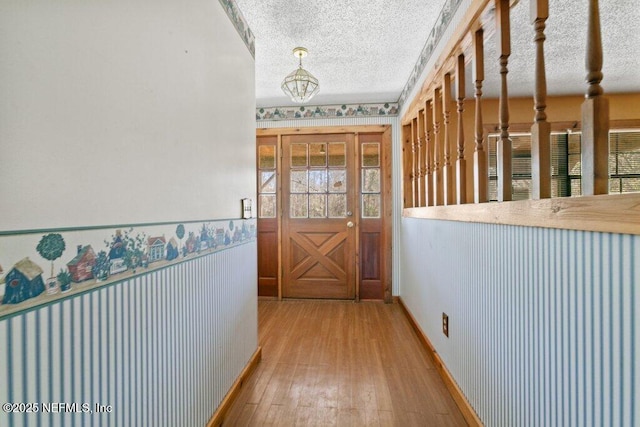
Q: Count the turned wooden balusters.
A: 10